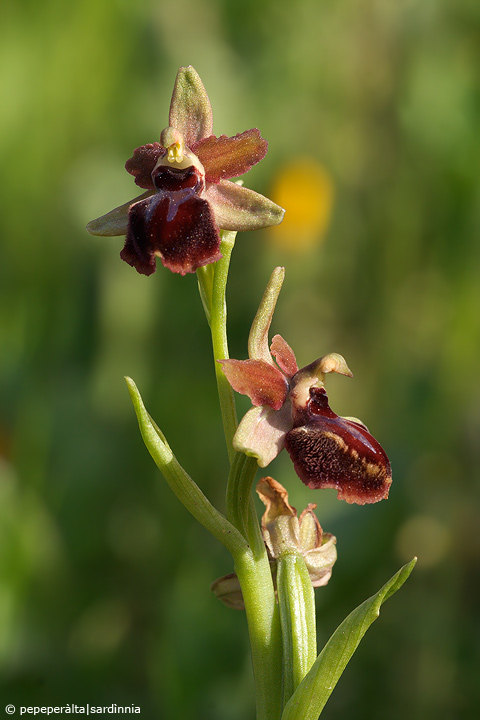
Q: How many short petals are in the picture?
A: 4